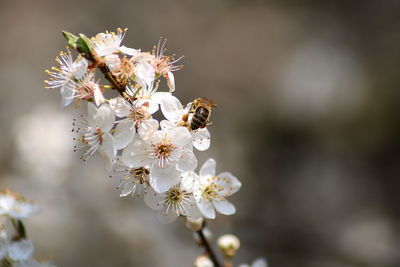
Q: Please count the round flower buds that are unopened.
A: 3